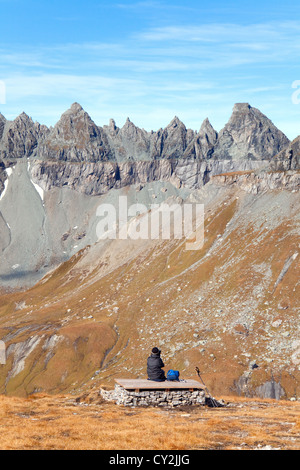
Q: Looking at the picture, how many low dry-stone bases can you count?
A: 1